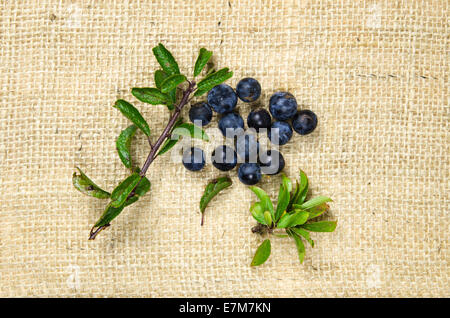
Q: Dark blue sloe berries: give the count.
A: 13